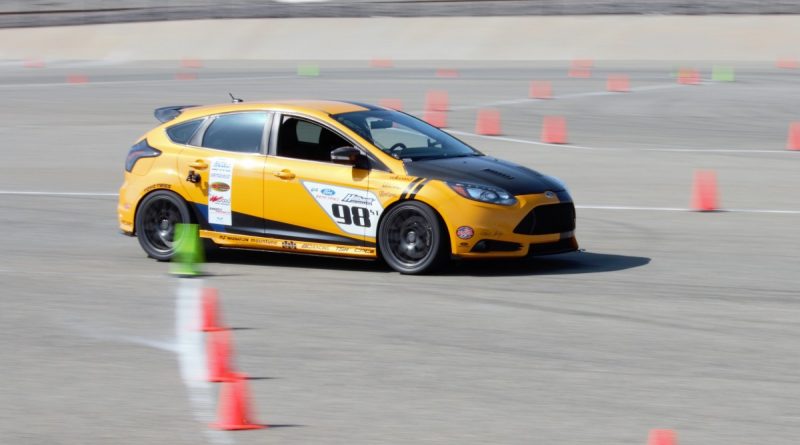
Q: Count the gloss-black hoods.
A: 1